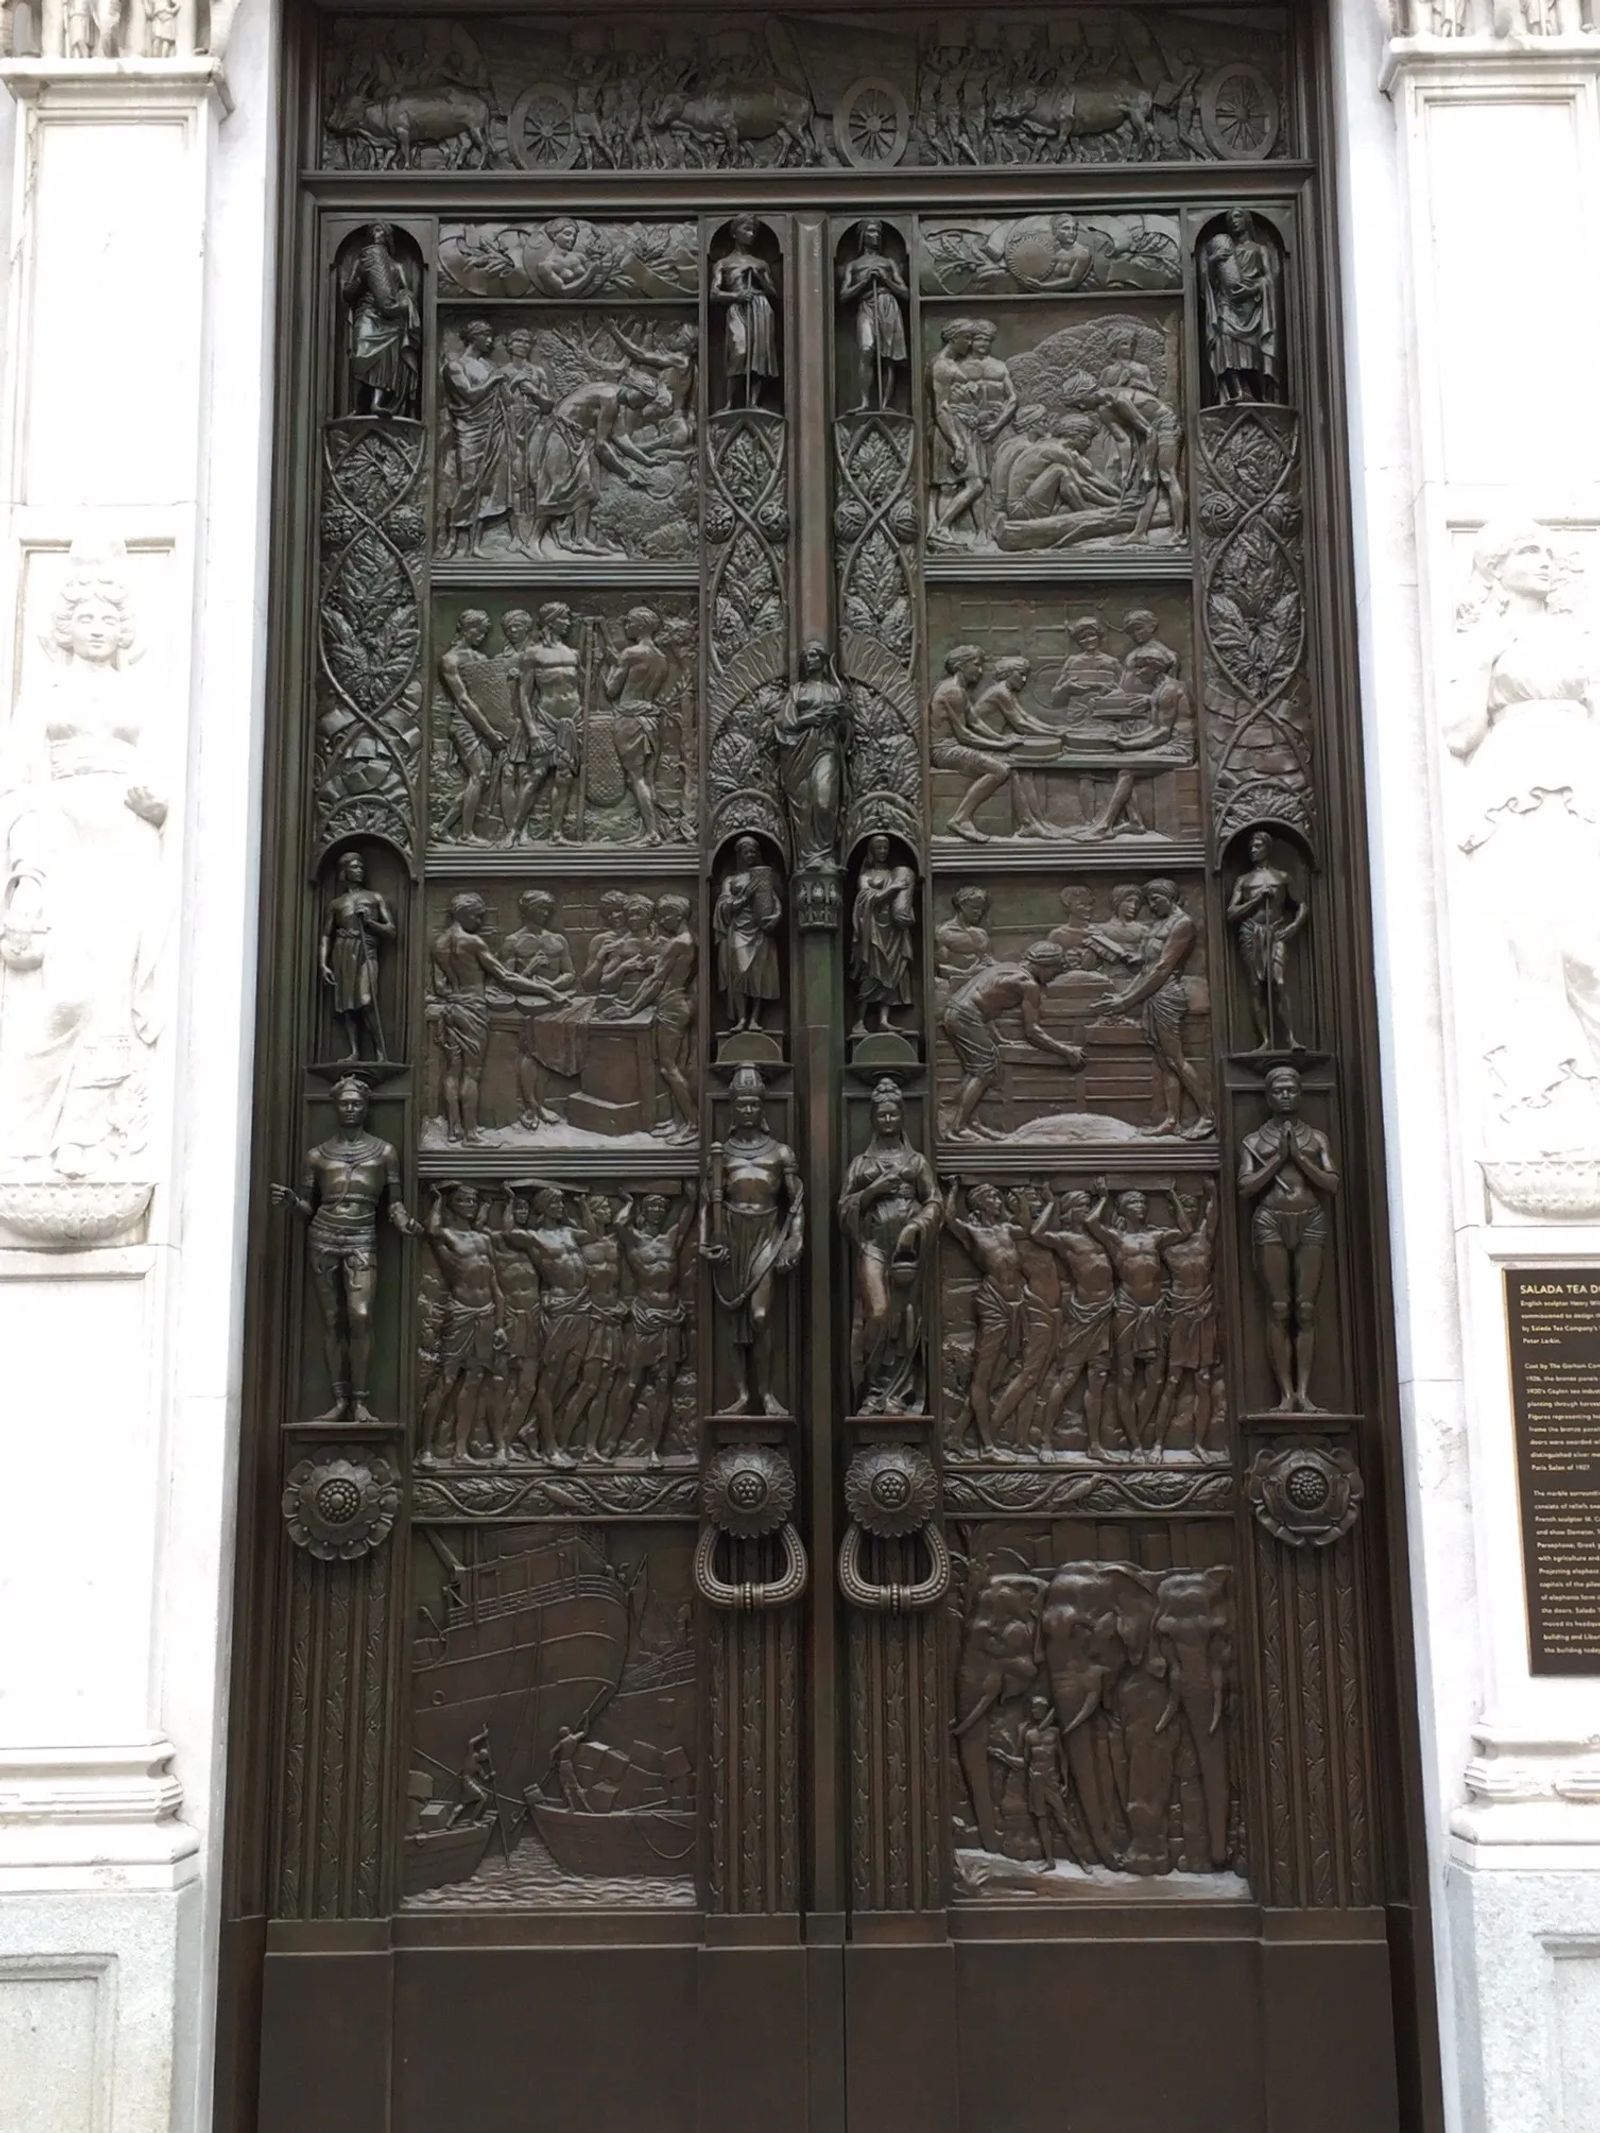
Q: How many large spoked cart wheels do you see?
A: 3